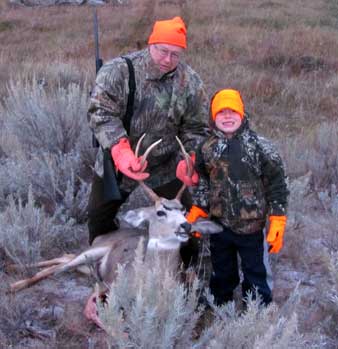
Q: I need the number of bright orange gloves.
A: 2